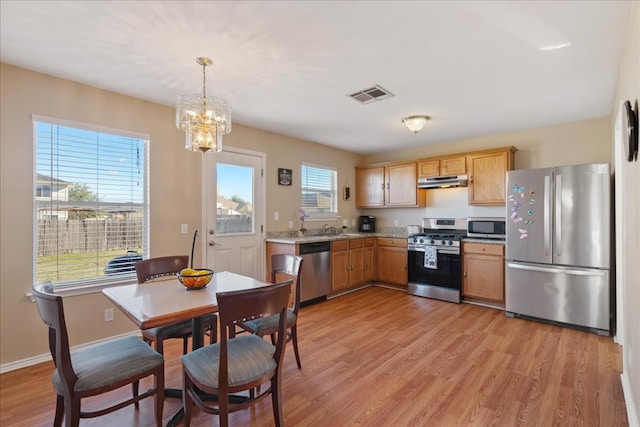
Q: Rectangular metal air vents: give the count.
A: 1